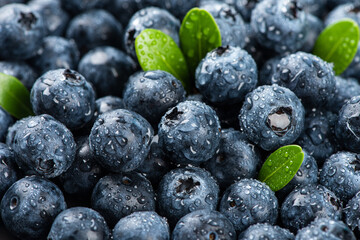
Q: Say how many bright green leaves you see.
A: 5